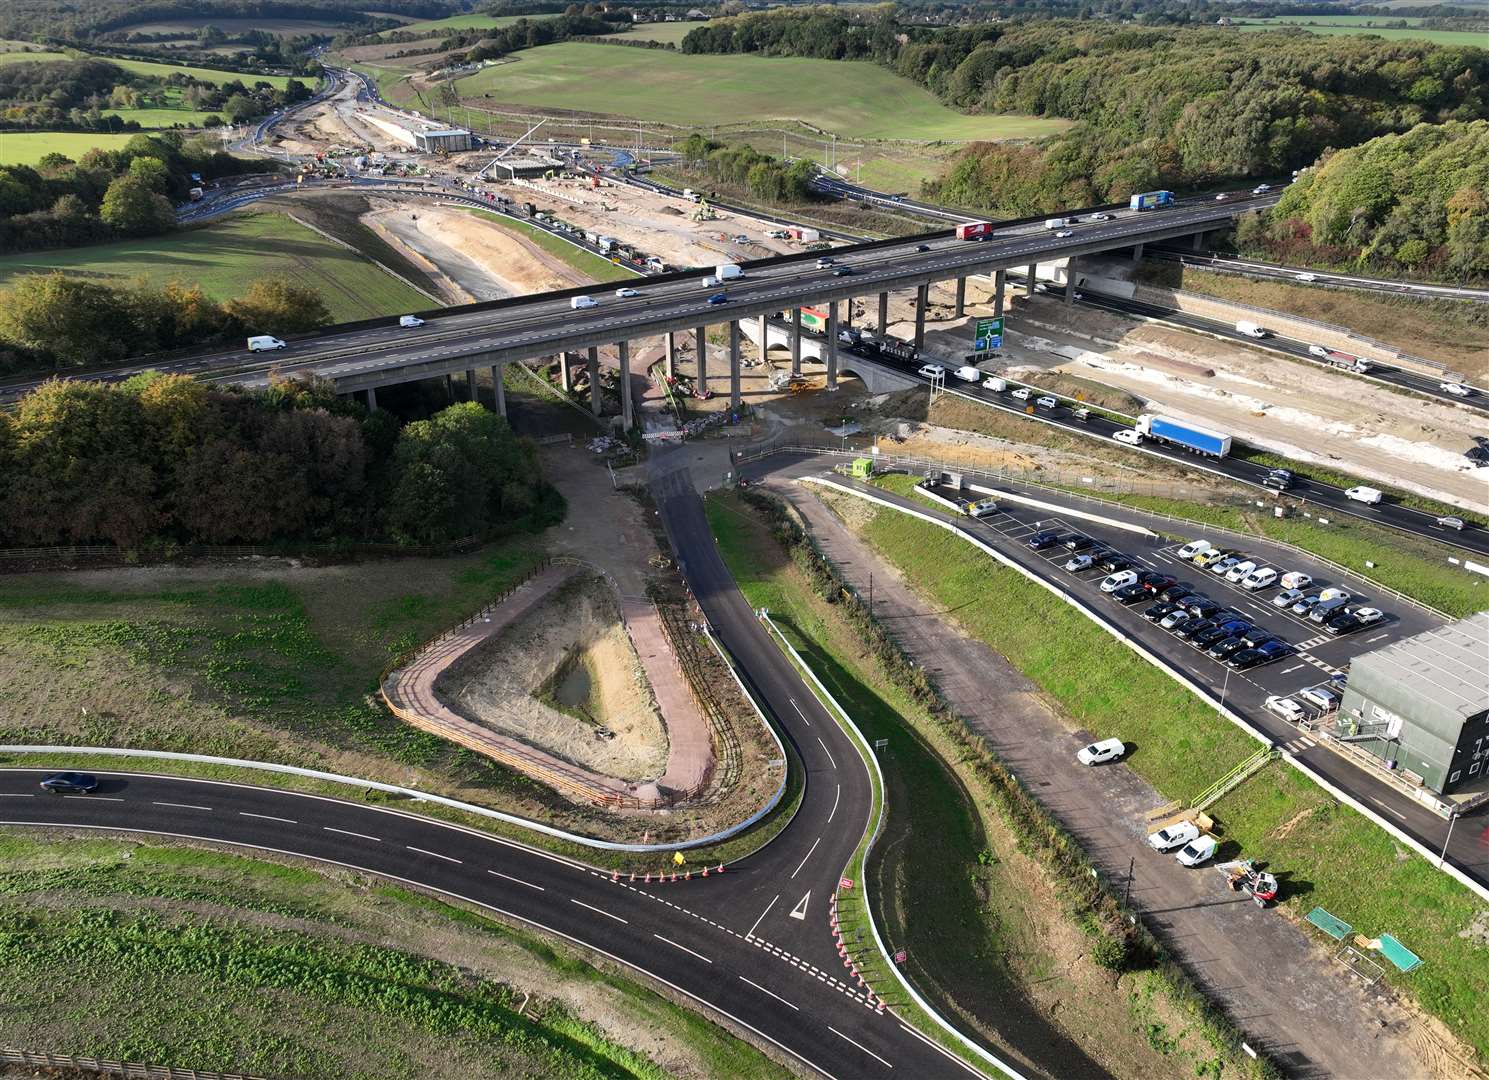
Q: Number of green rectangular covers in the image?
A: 2